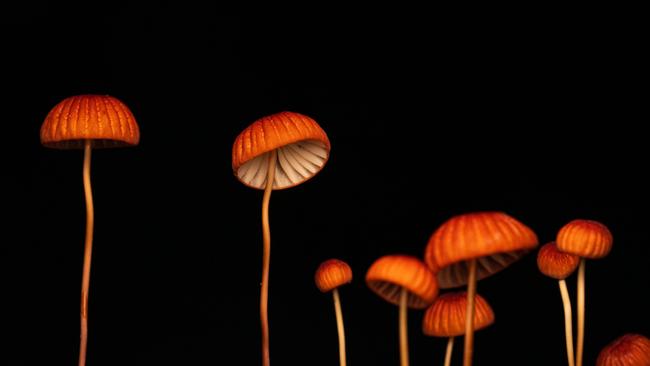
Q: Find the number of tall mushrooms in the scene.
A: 2